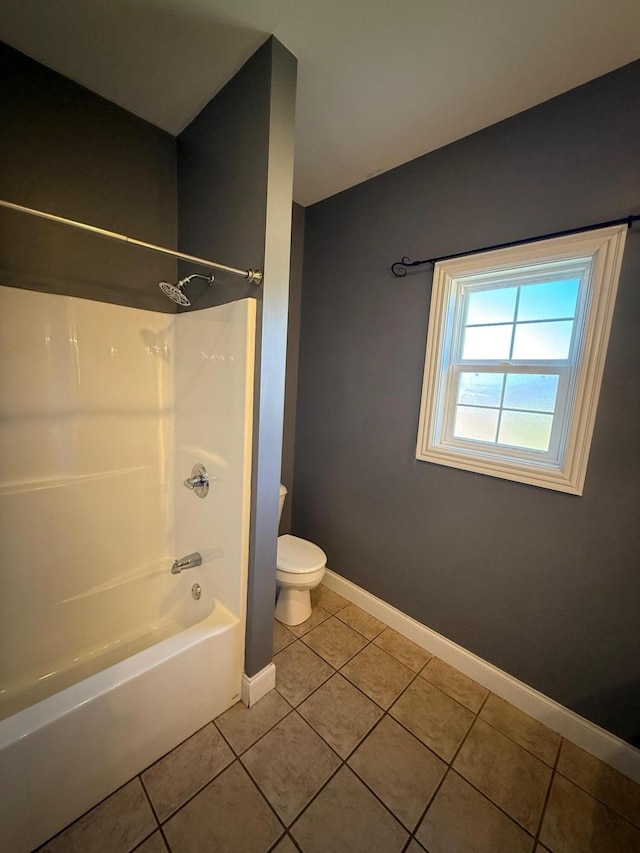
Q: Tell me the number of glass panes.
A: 8